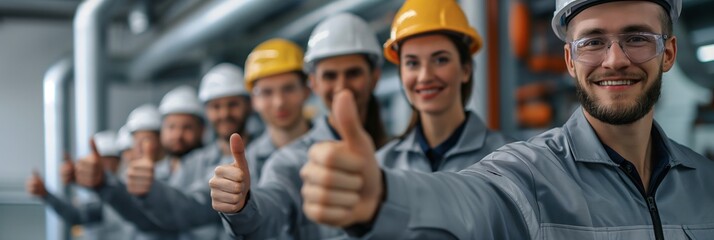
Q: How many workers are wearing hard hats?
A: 9